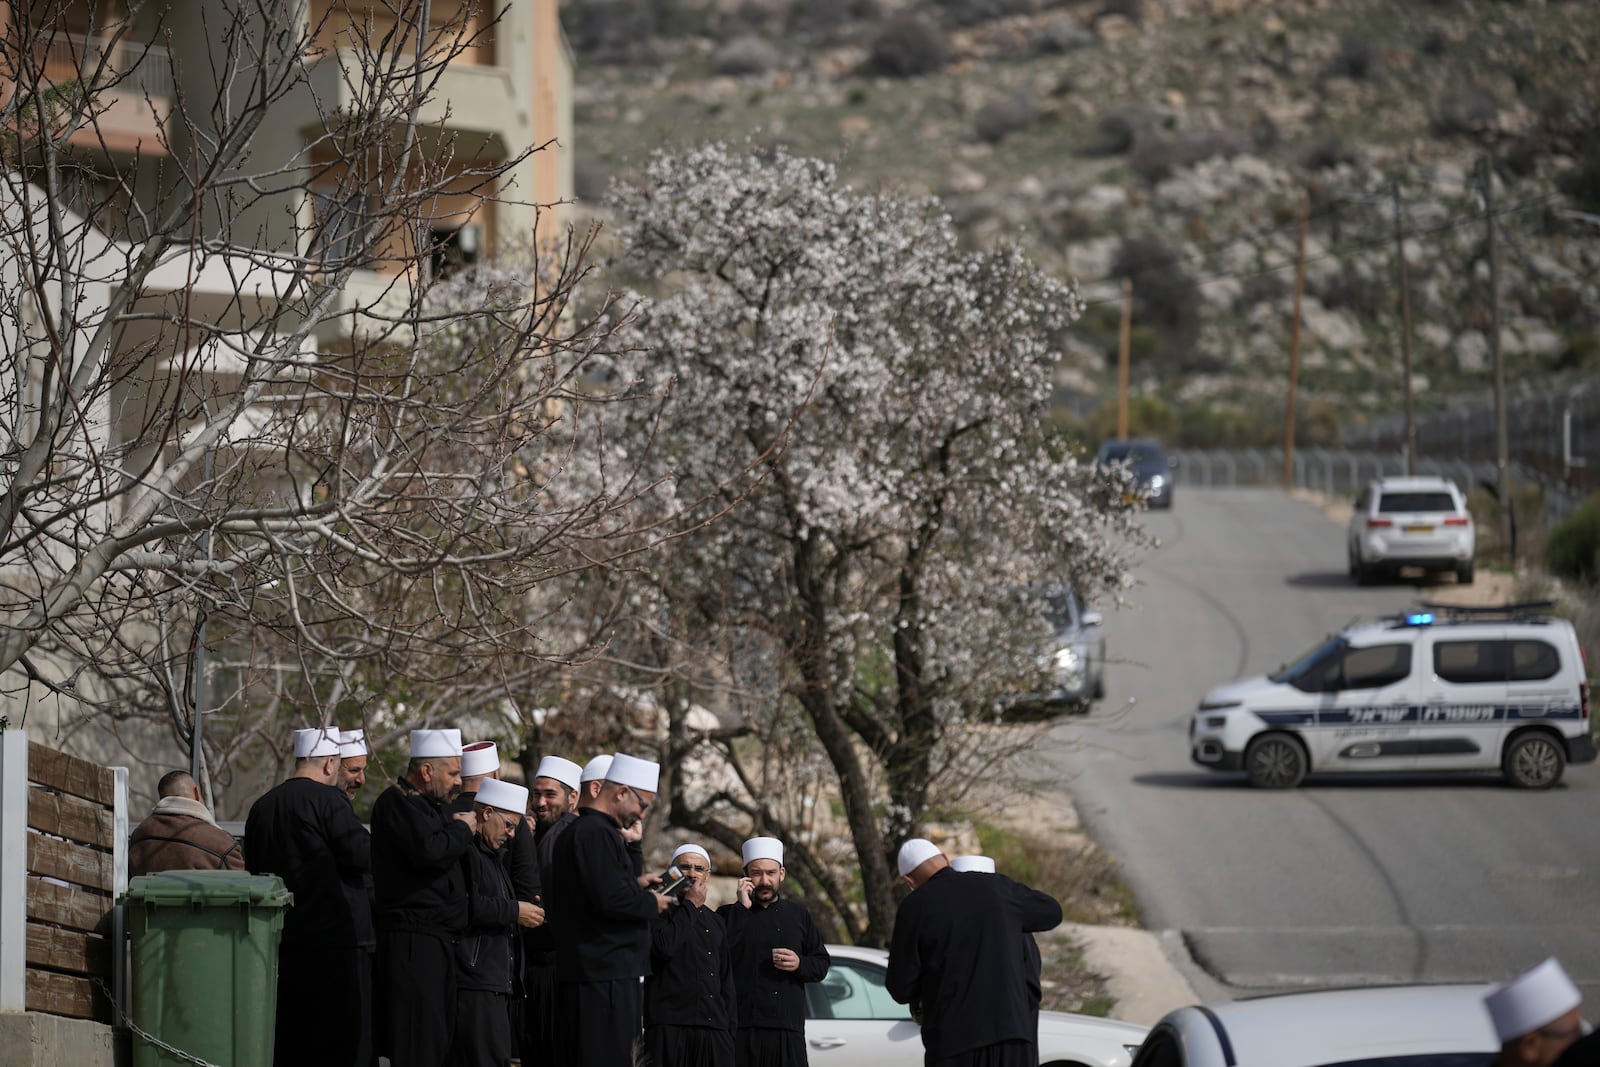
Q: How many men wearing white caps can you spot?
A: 13